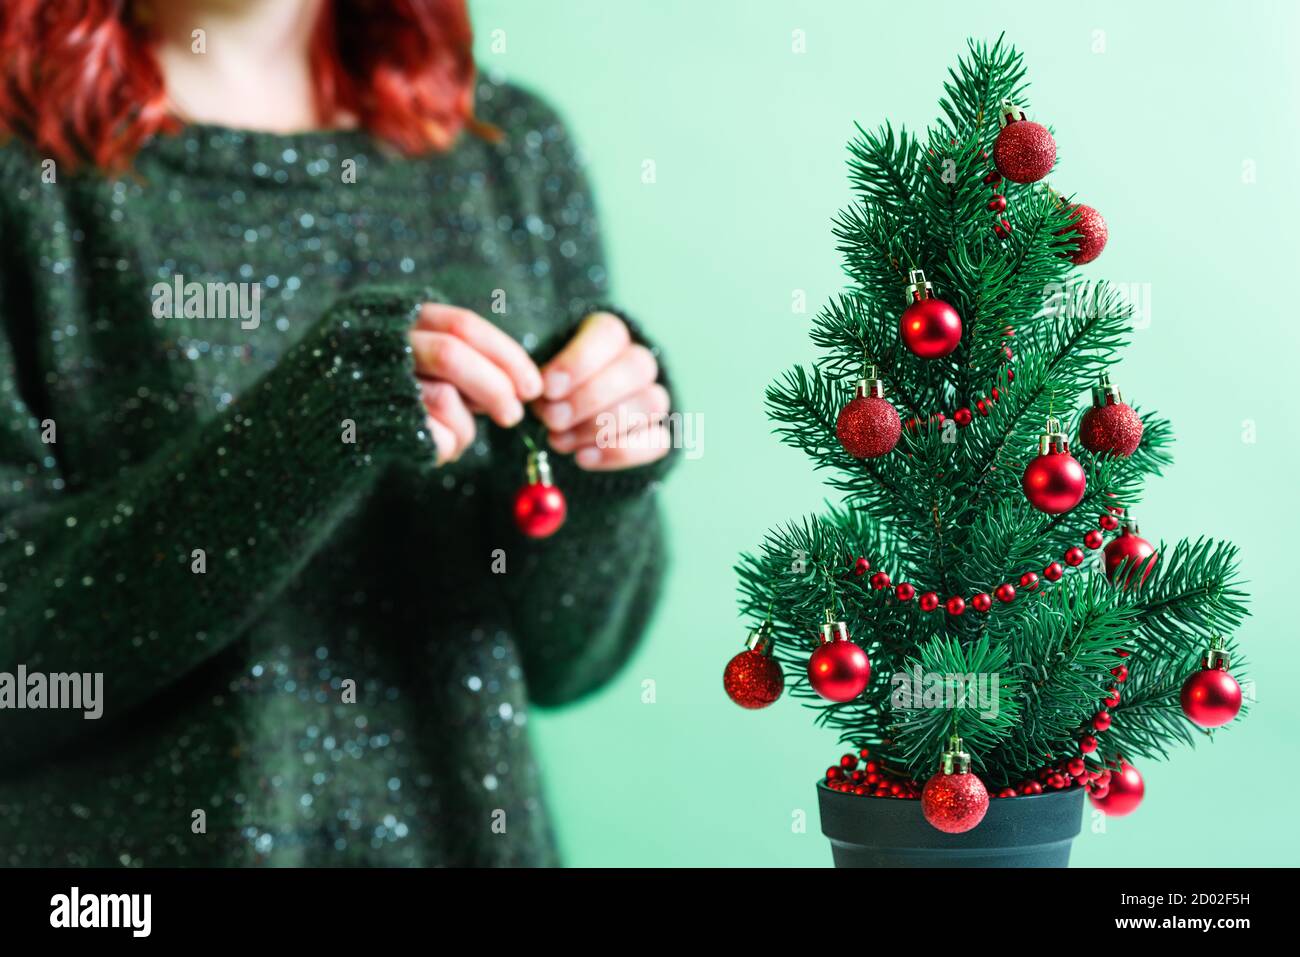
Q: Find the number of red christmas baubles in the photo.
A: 13